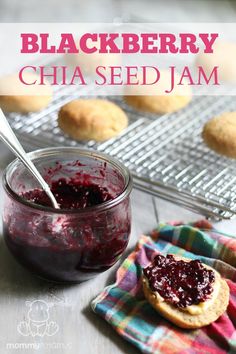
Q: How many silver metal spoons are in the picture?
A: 1